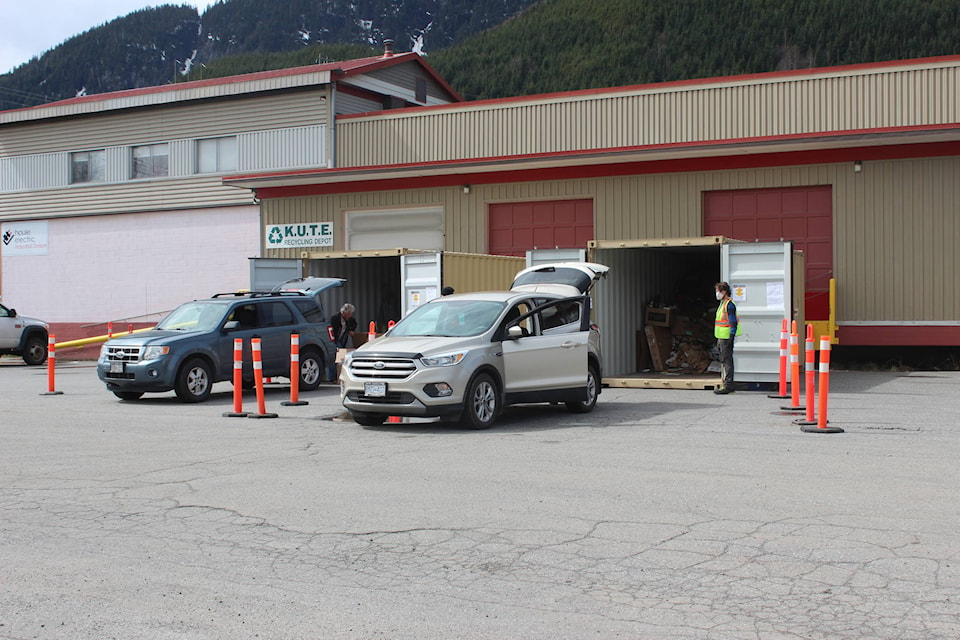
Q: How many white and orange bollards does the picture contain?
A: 12